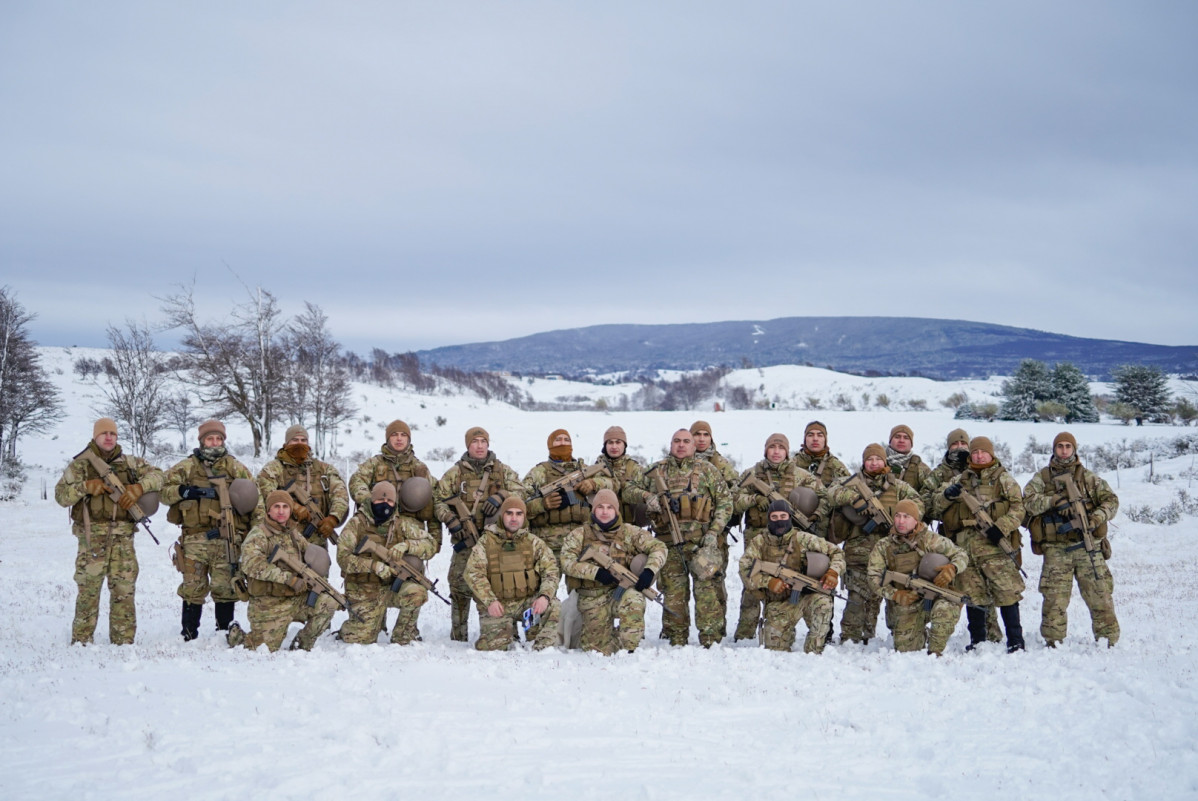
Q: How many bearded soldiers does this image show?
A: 0